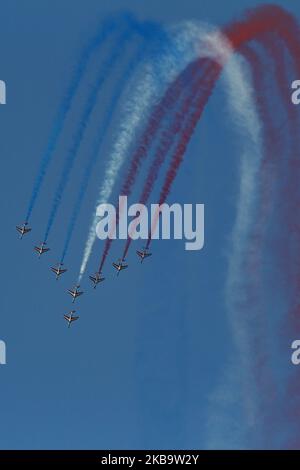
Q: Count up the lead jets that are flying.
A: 1